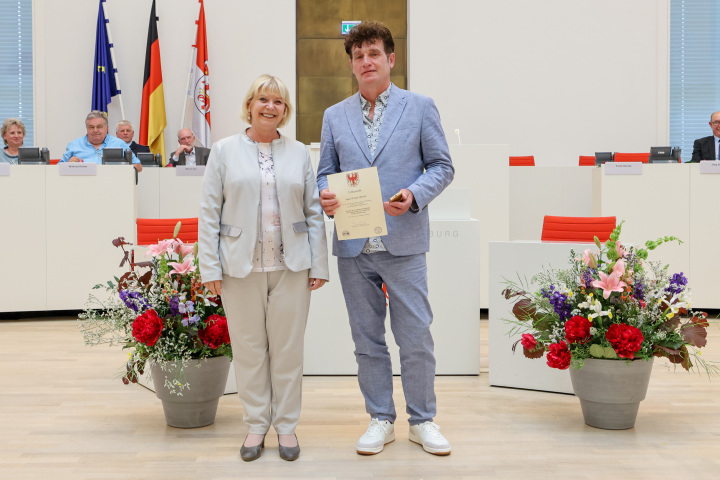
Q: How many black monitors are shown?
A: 5